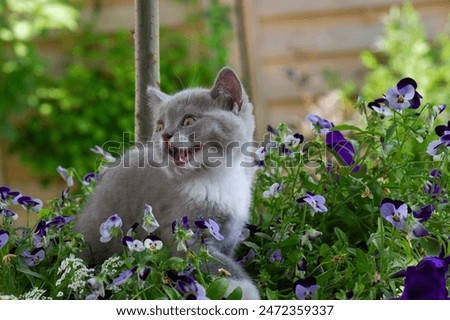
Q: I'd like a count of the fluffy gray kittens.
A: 1